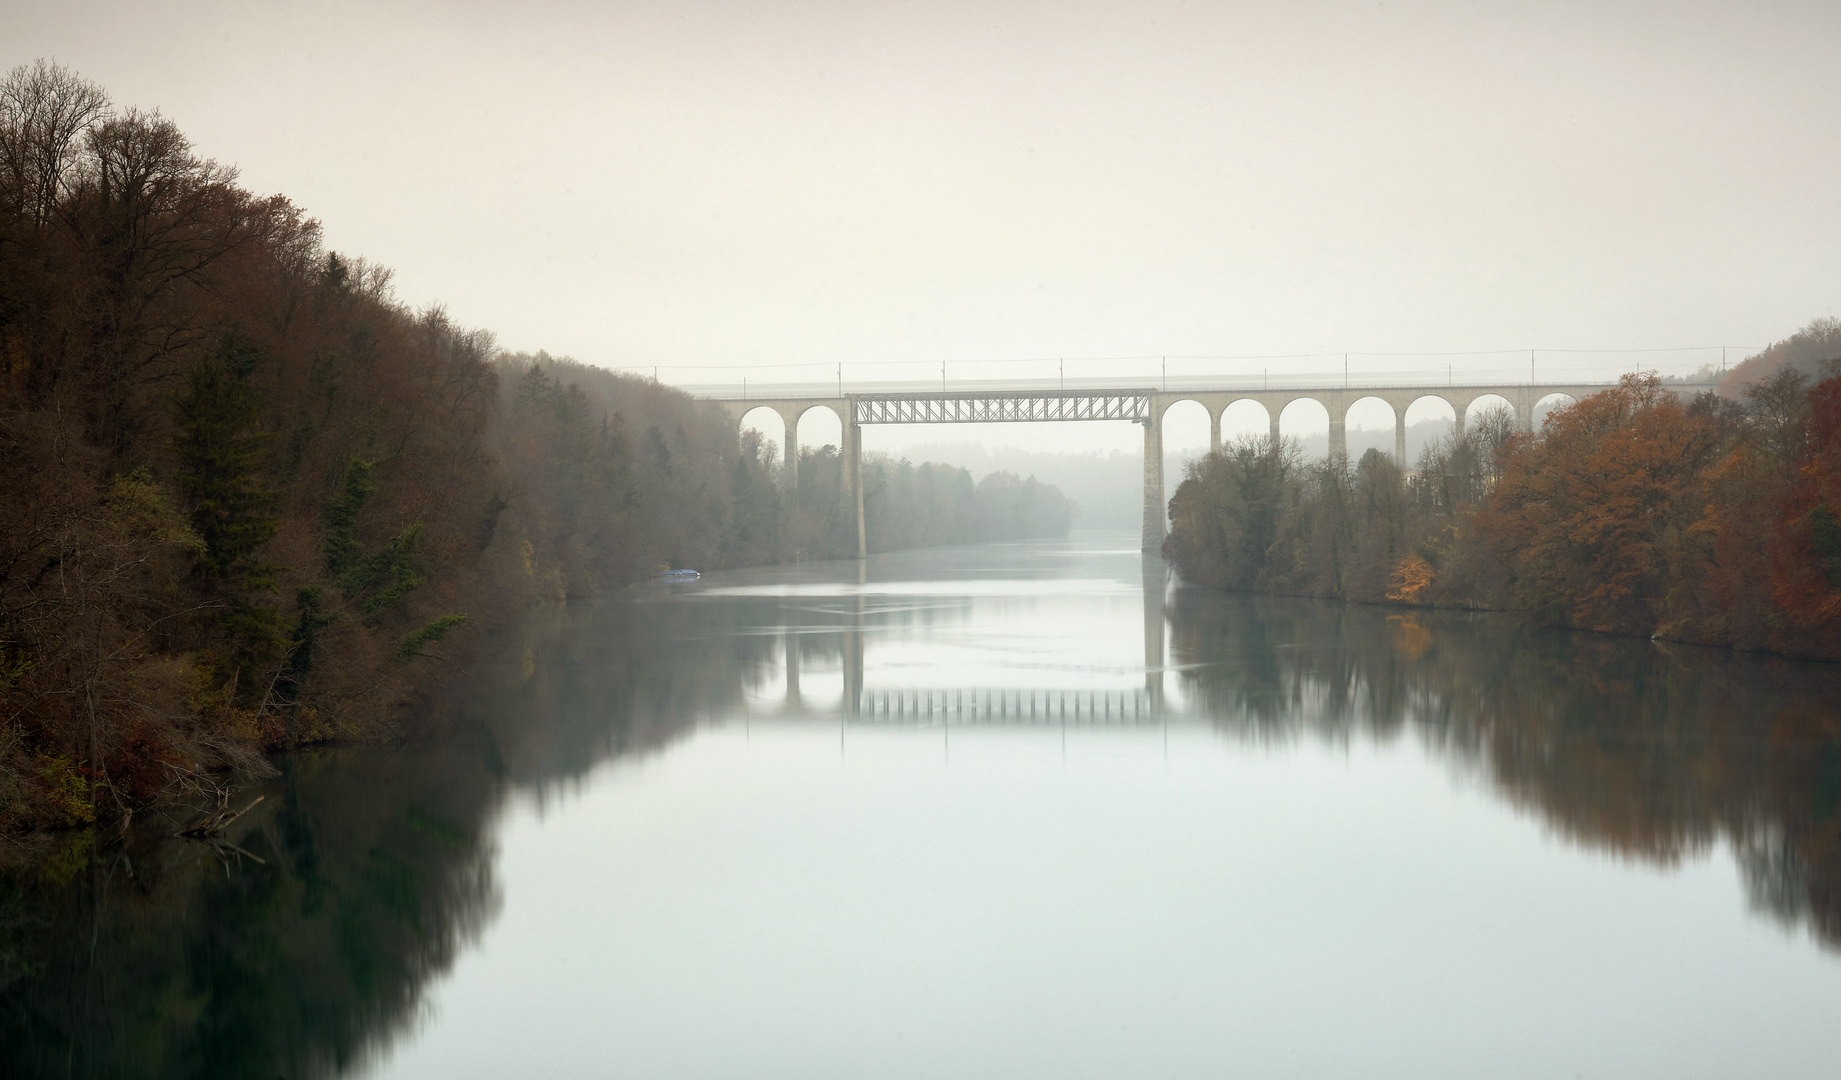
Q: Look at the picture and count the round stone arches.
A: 9